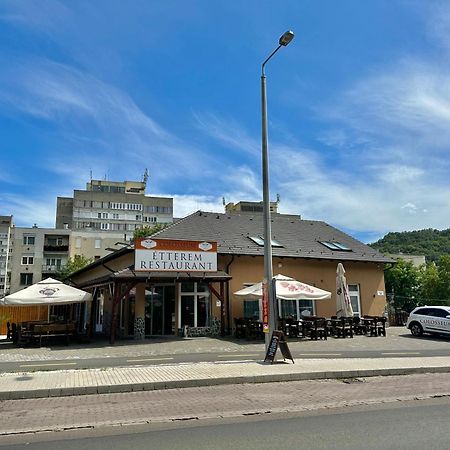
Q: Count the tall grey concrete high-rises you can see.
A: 2